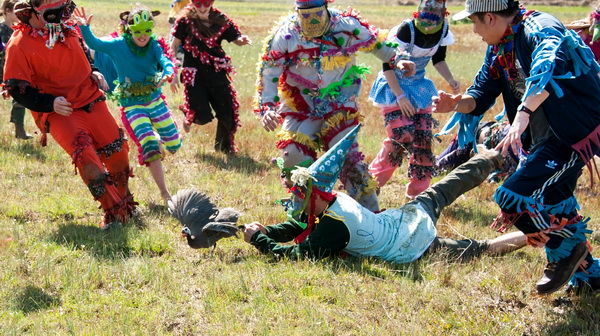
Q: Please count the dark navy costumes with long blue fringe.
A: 1